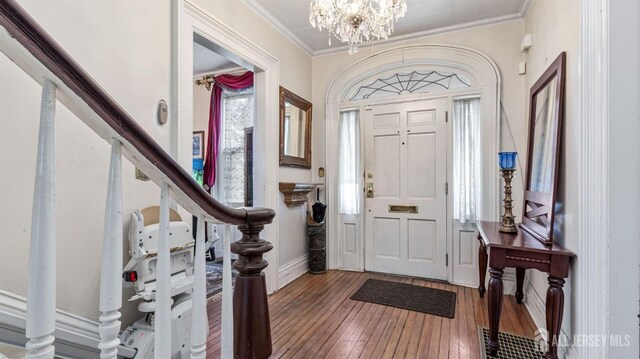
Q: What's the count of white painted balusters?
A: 5